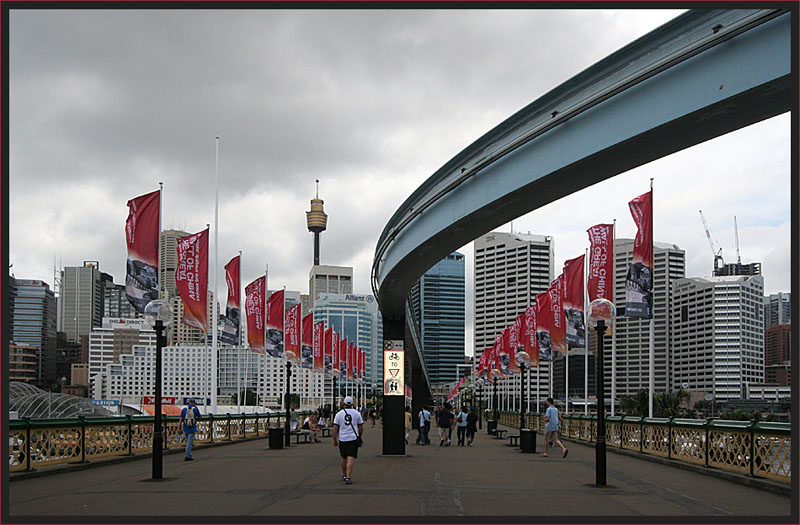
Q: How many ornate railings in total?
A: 2